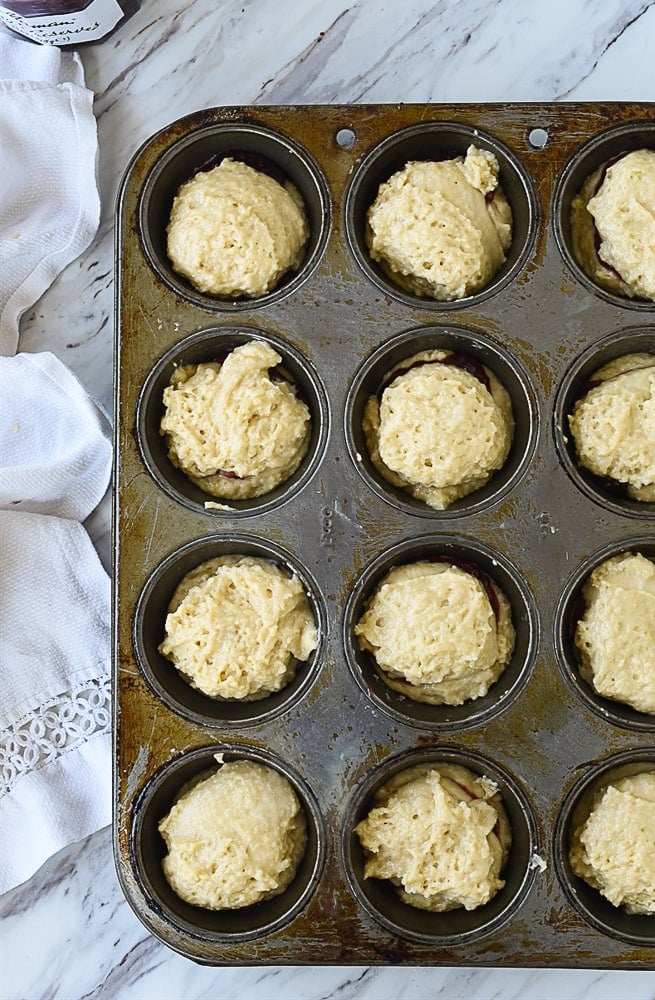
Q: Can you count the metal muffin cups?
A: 12